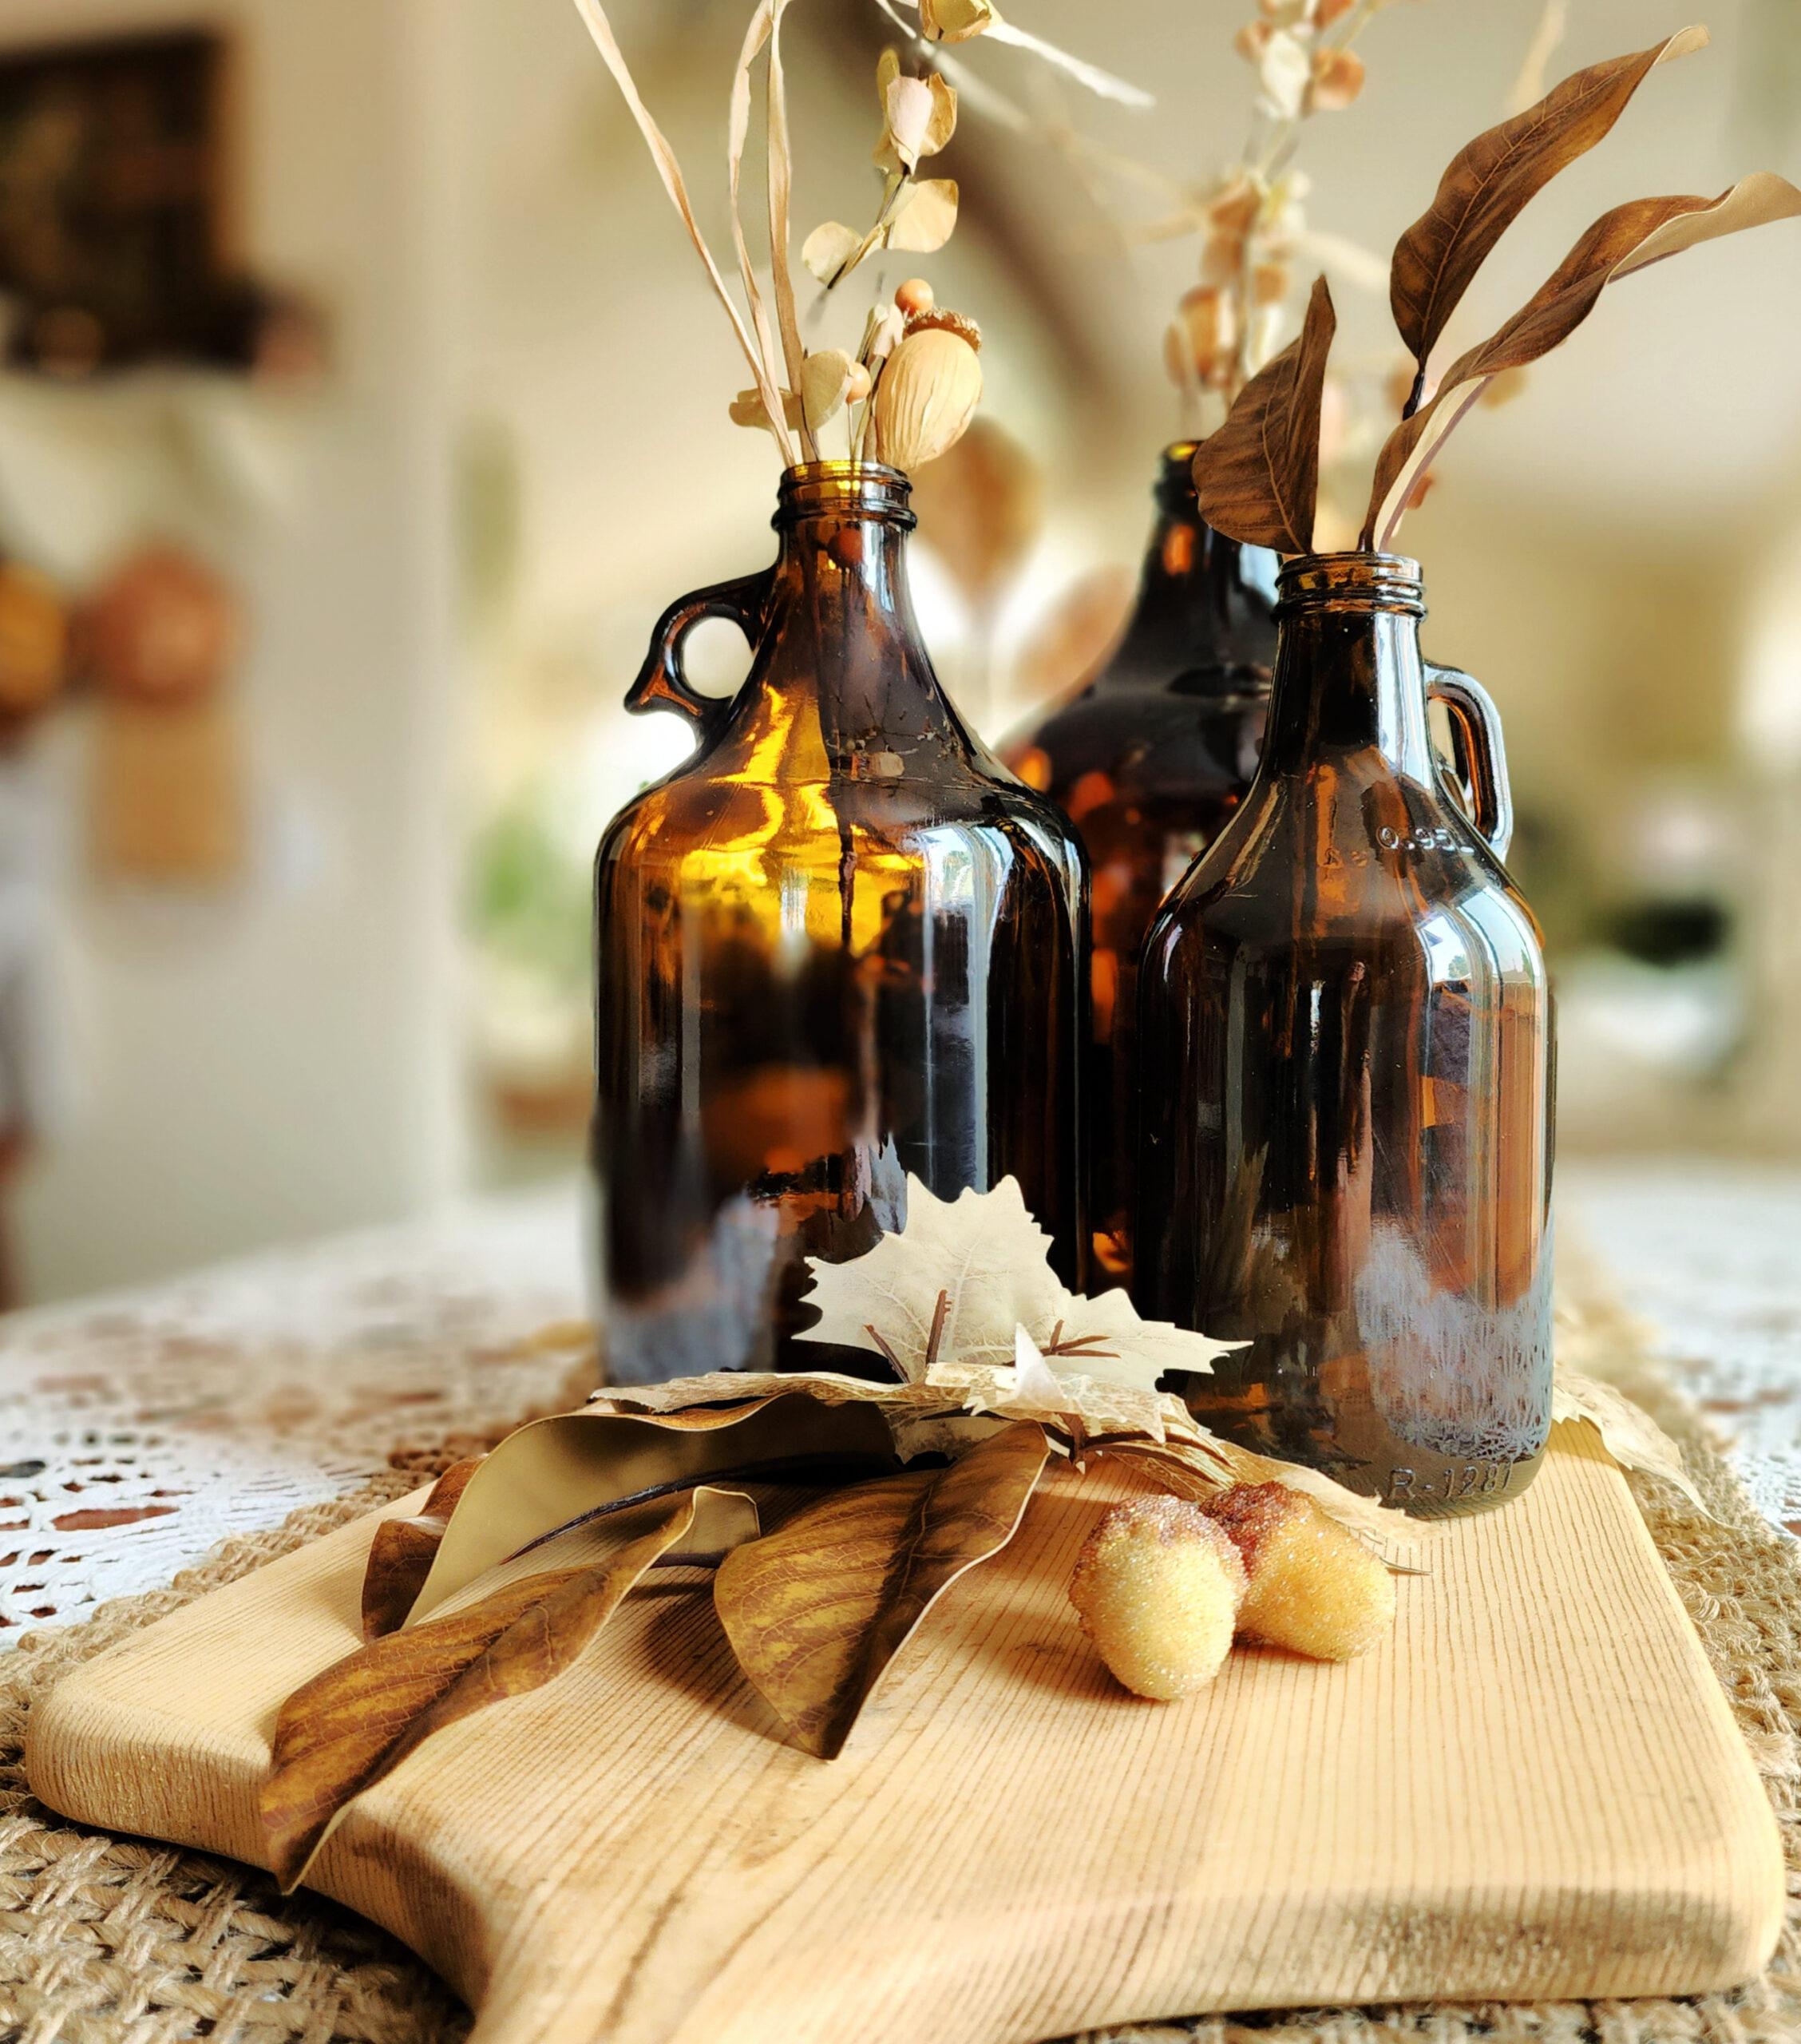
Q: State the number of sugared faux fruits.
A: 2